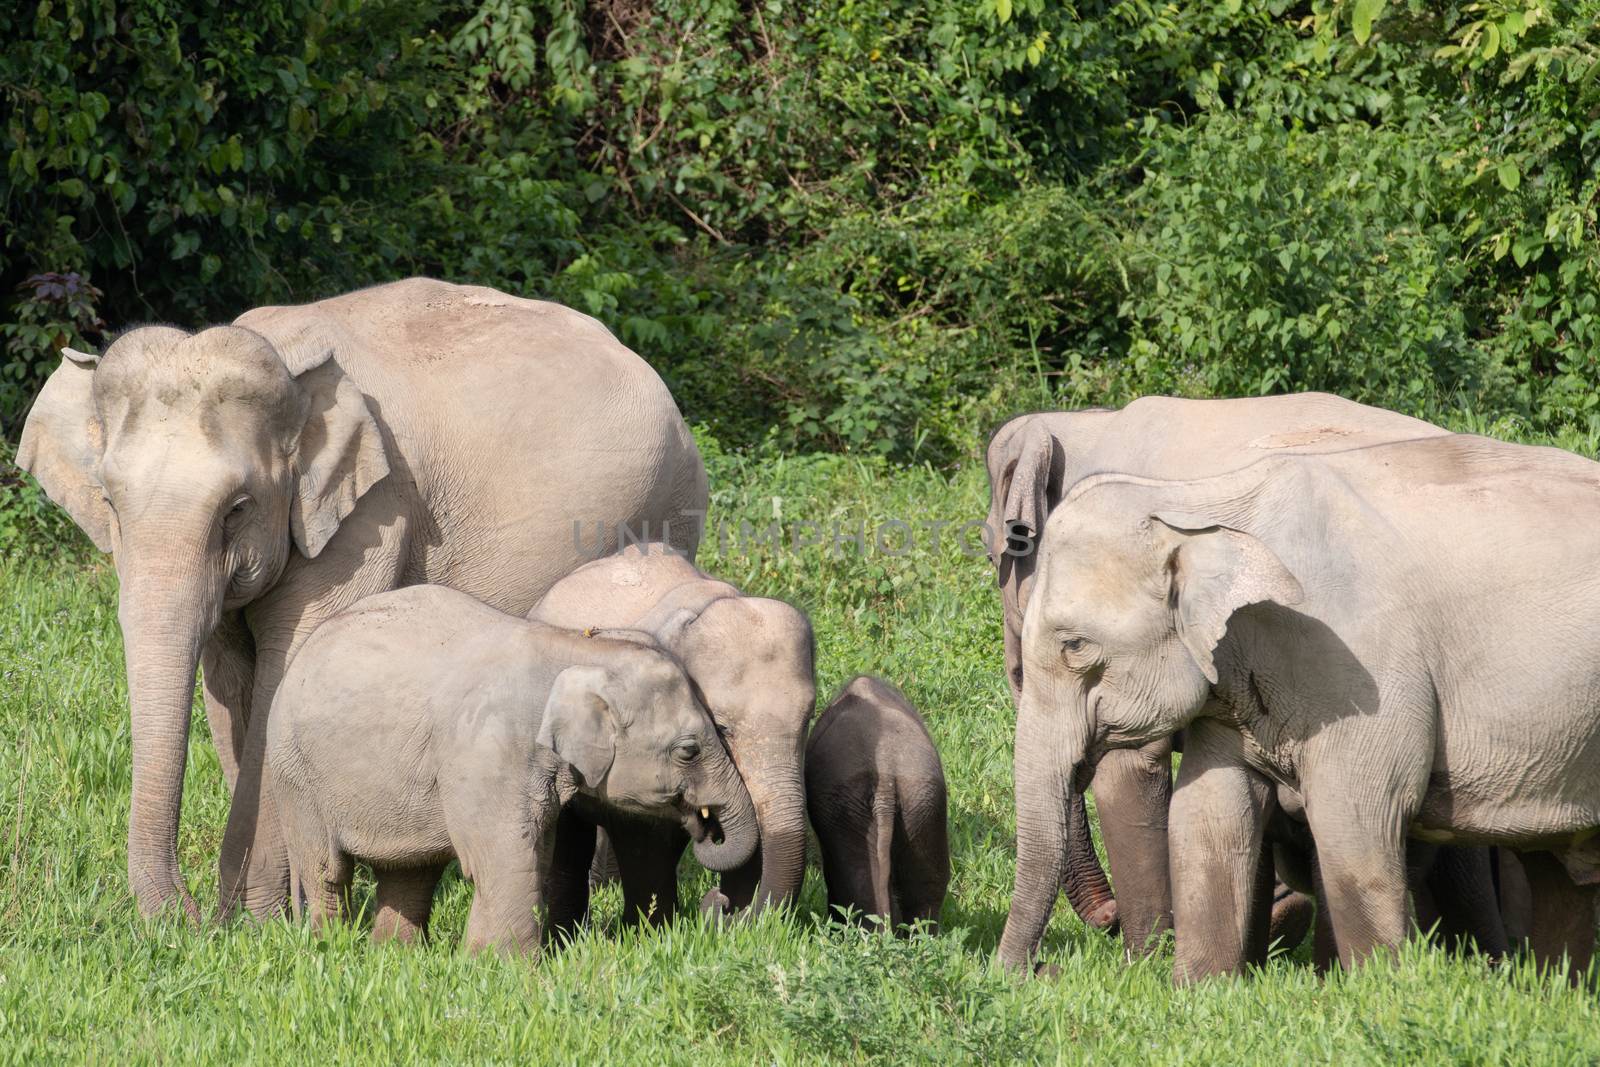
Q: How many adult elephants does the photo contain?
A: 3